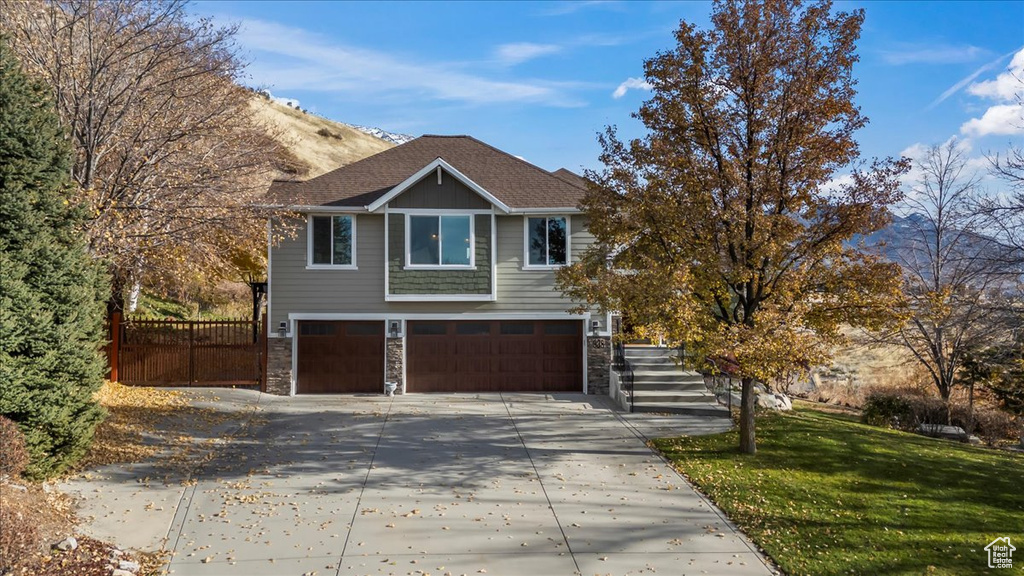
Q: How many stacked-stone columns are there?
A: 3